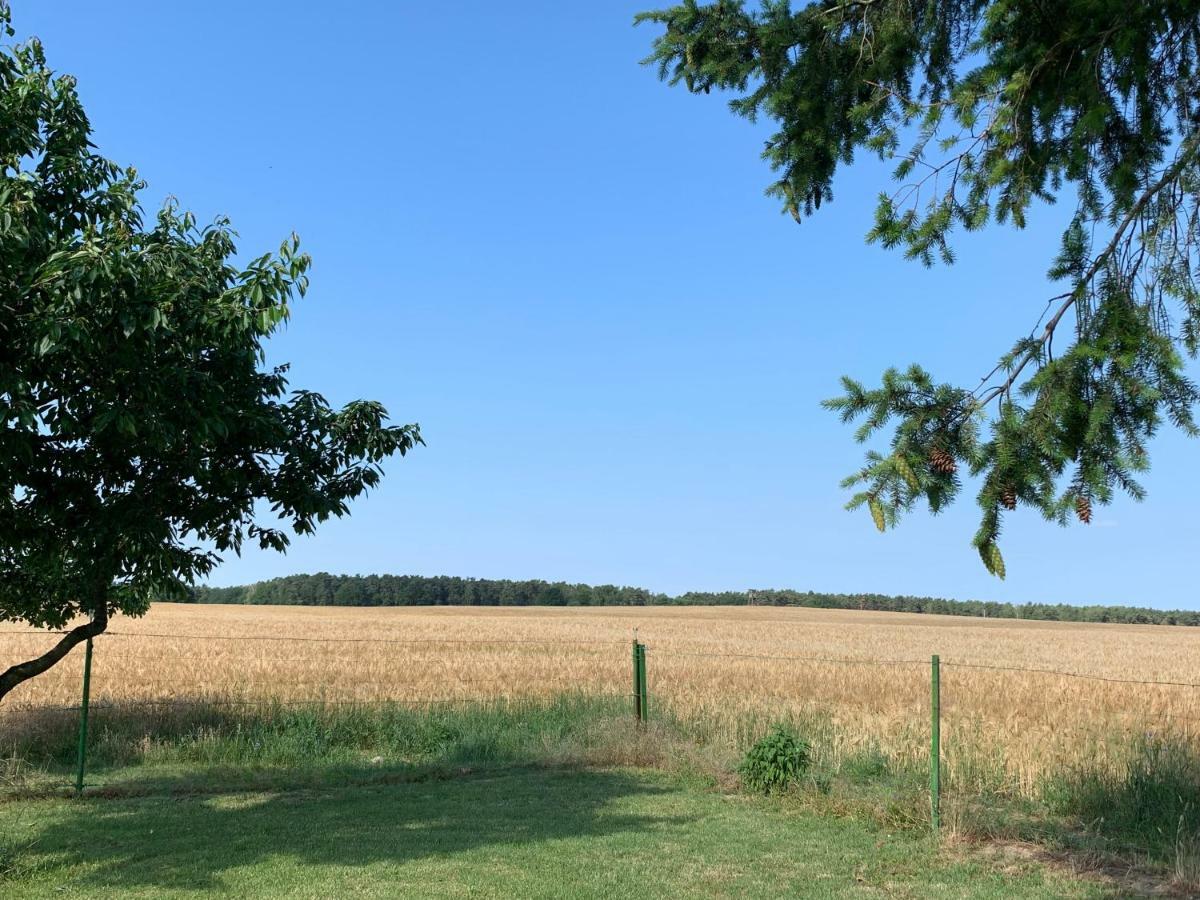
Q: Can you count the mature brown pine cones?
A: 3